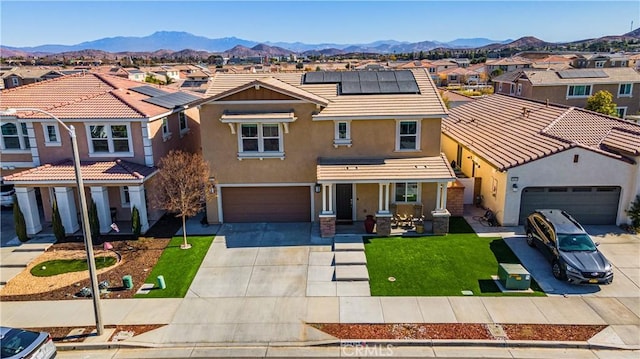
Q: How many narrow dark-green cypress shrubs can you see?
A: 4